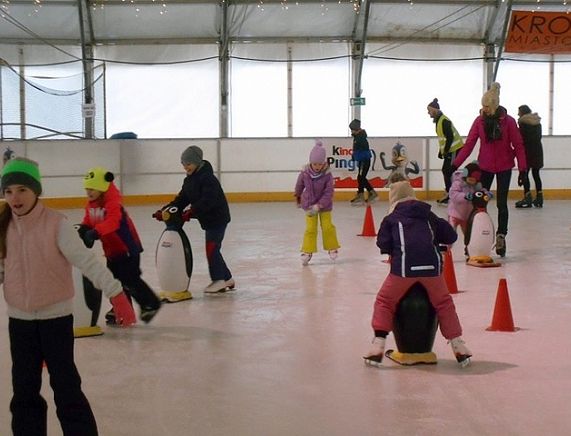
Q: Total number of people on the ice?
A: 10